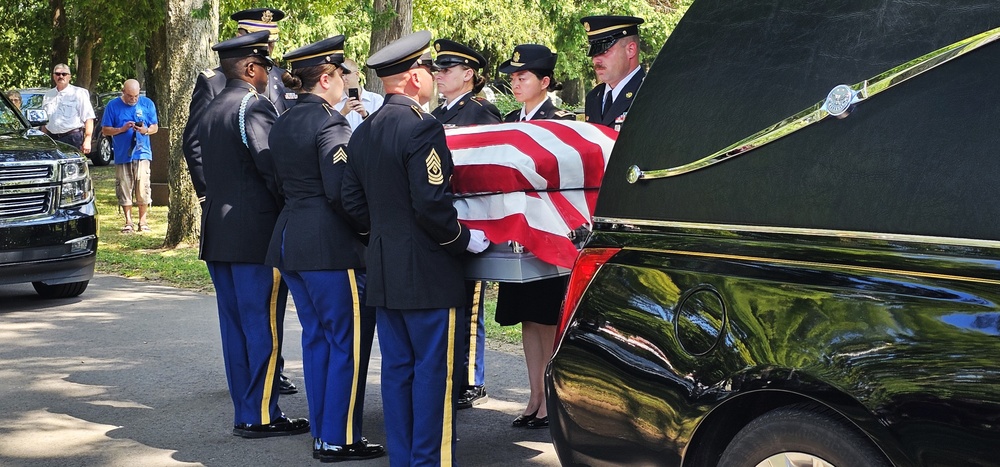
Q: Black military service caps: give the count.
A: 7